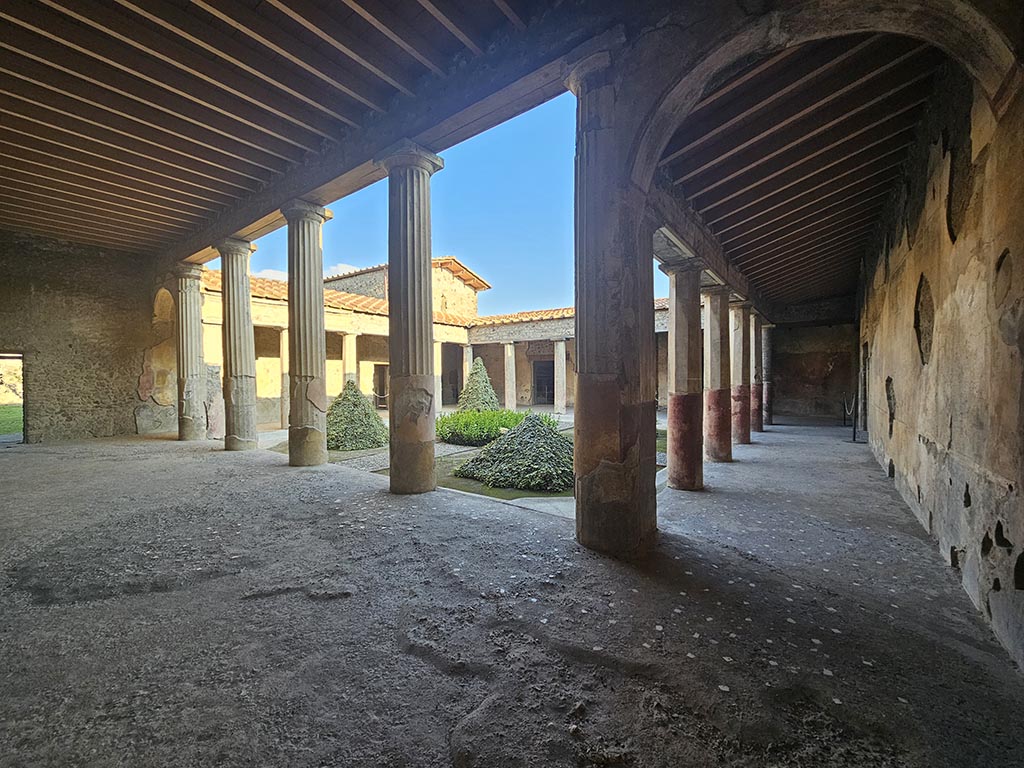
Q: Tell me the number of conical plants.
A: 3